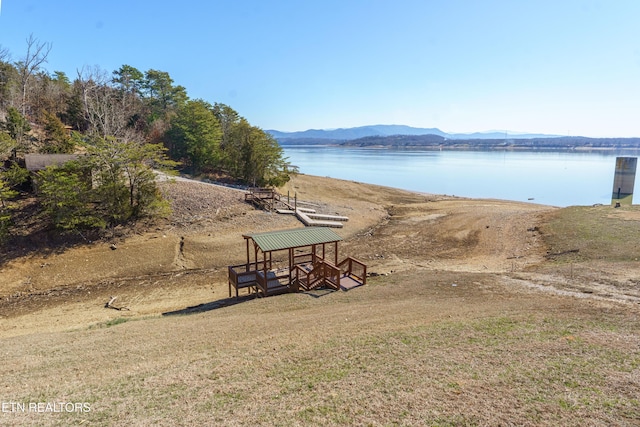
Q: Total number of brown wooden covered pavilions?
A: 1